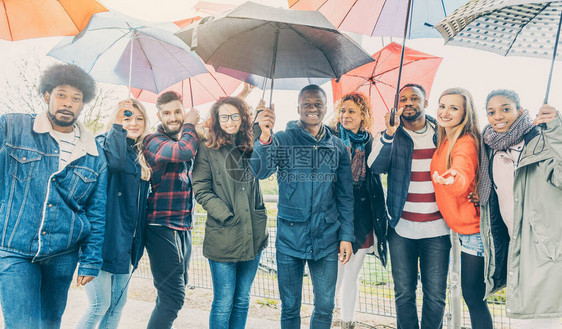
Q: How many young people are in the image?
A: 9